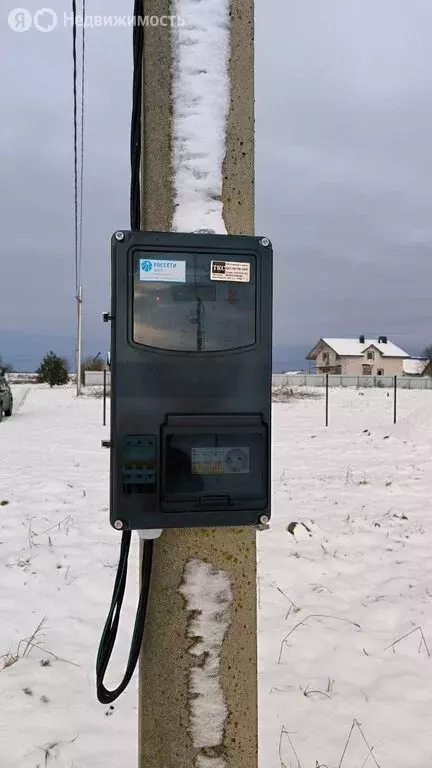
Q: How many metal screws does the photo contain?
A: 4